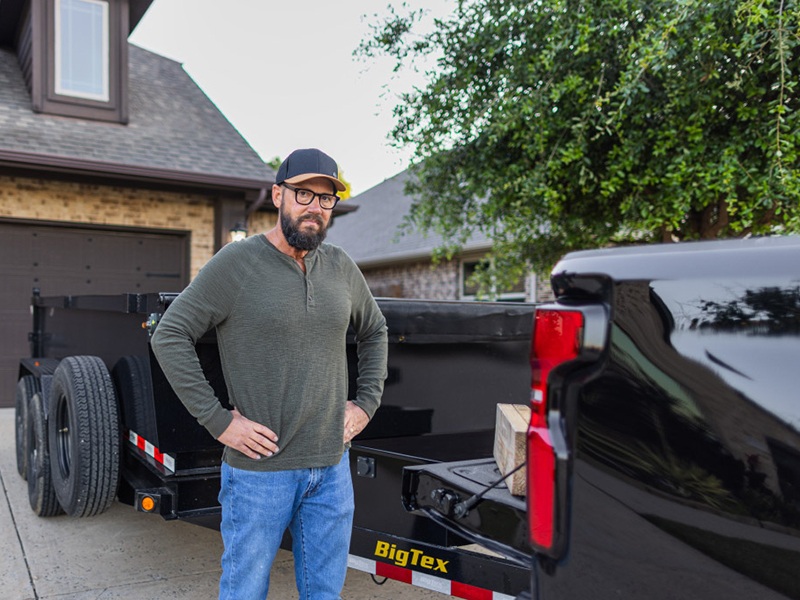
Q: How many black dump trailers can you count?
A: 1